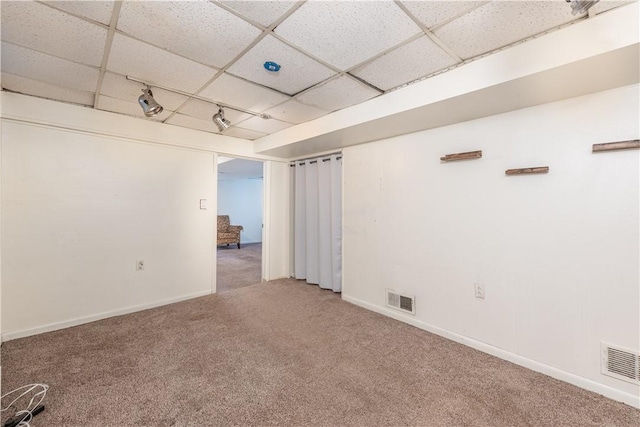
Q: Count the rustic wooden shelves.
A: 3